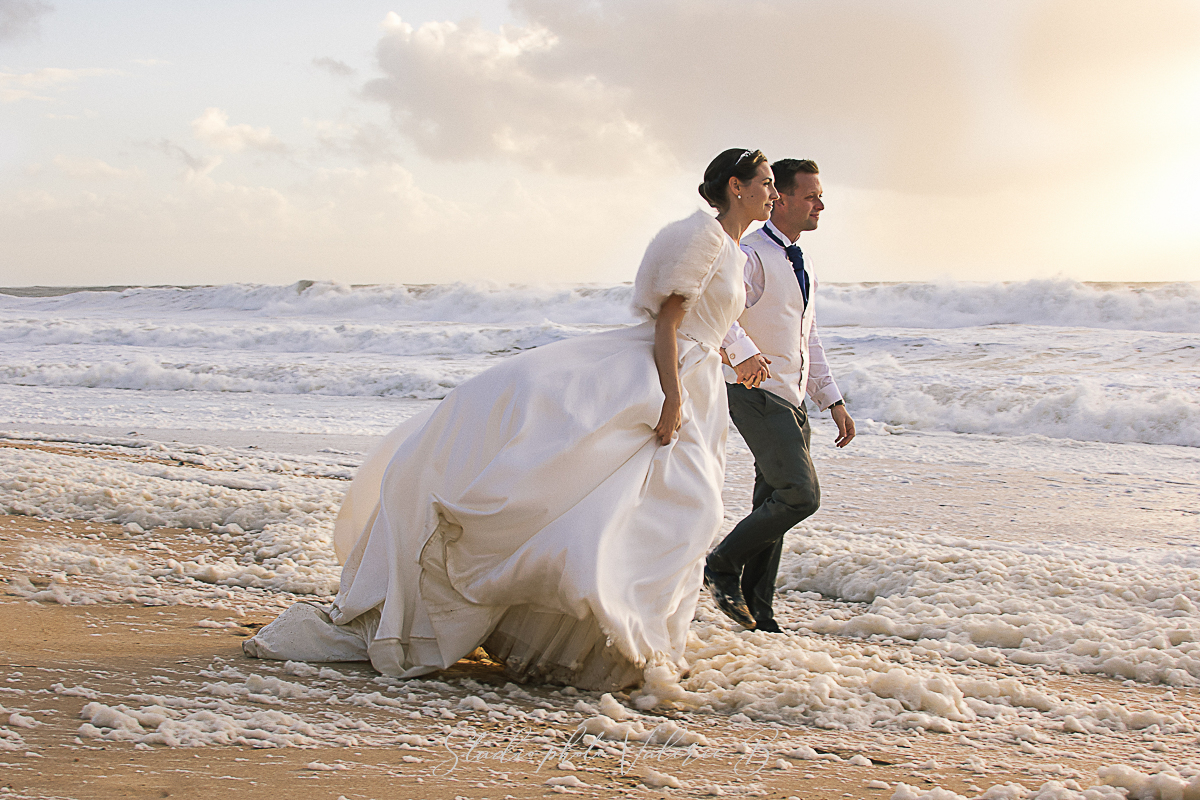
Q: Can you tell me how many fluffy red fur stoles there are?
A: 0